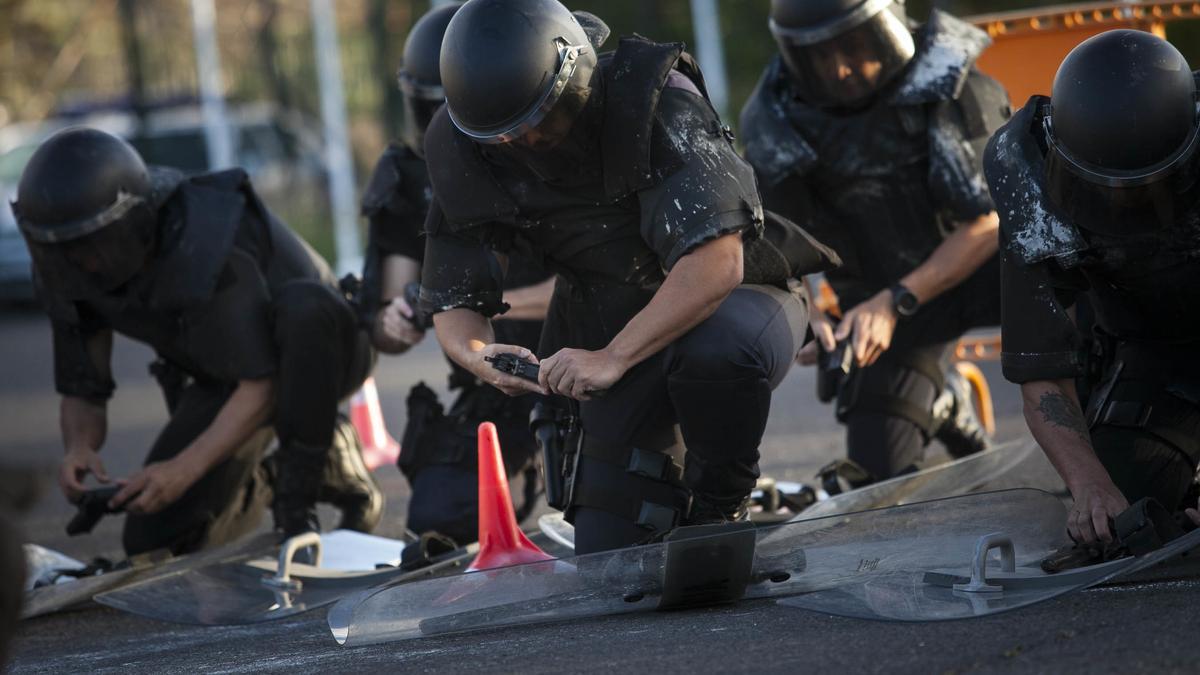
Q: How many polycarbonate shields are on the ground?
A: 5